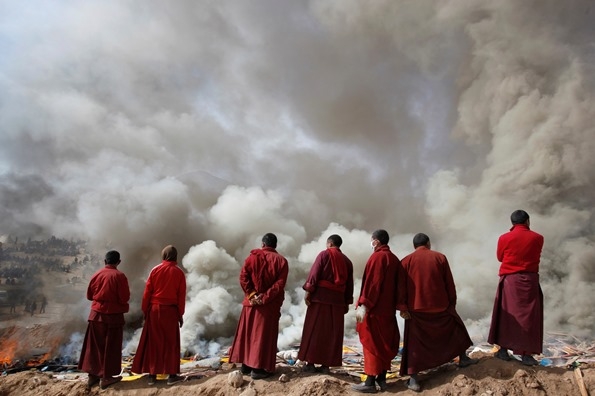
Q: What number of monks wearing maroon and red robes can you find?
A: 7